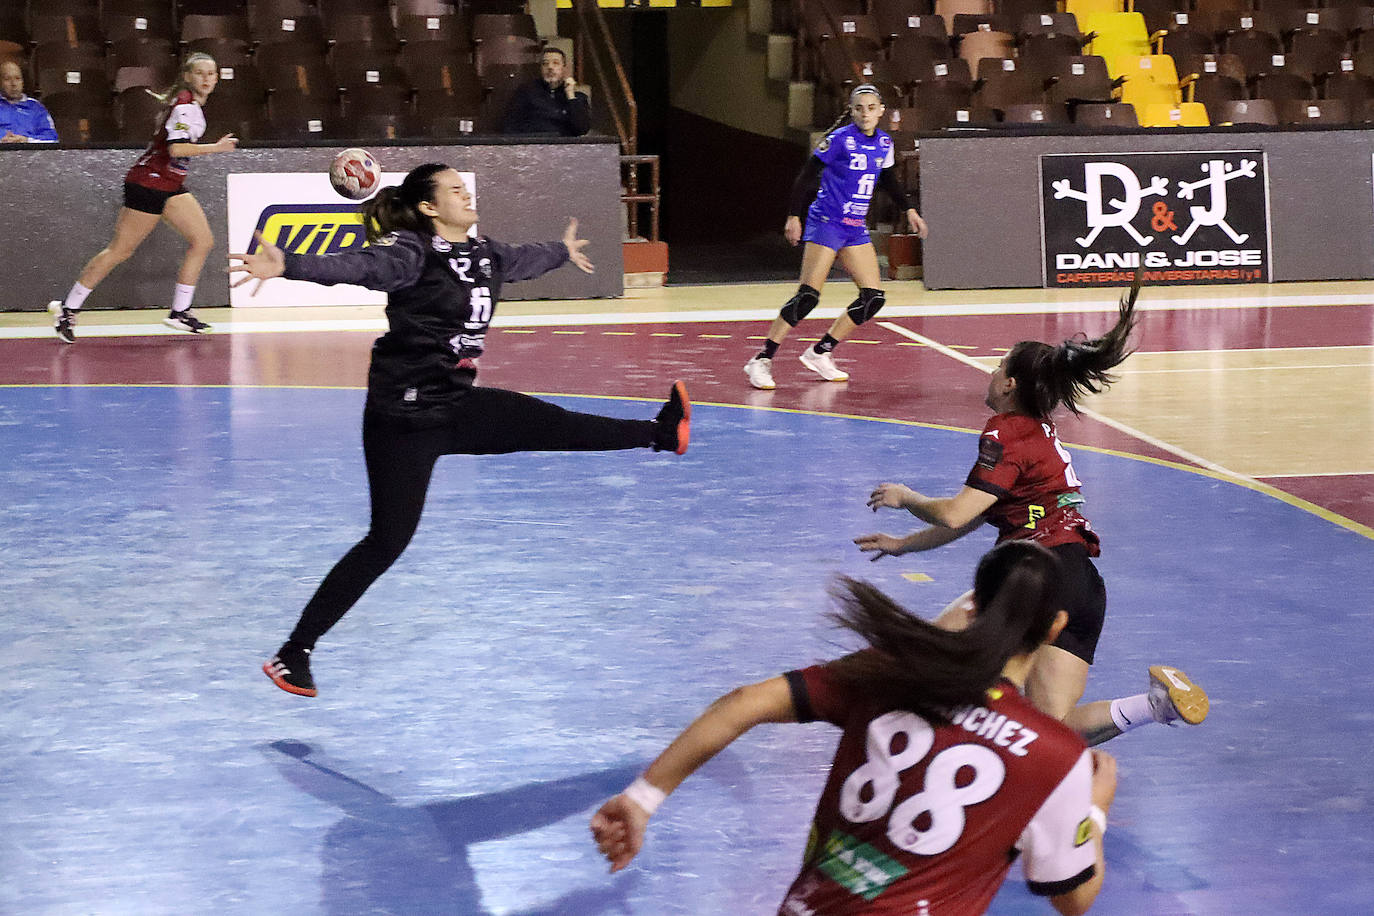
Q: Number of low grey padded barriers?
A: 2